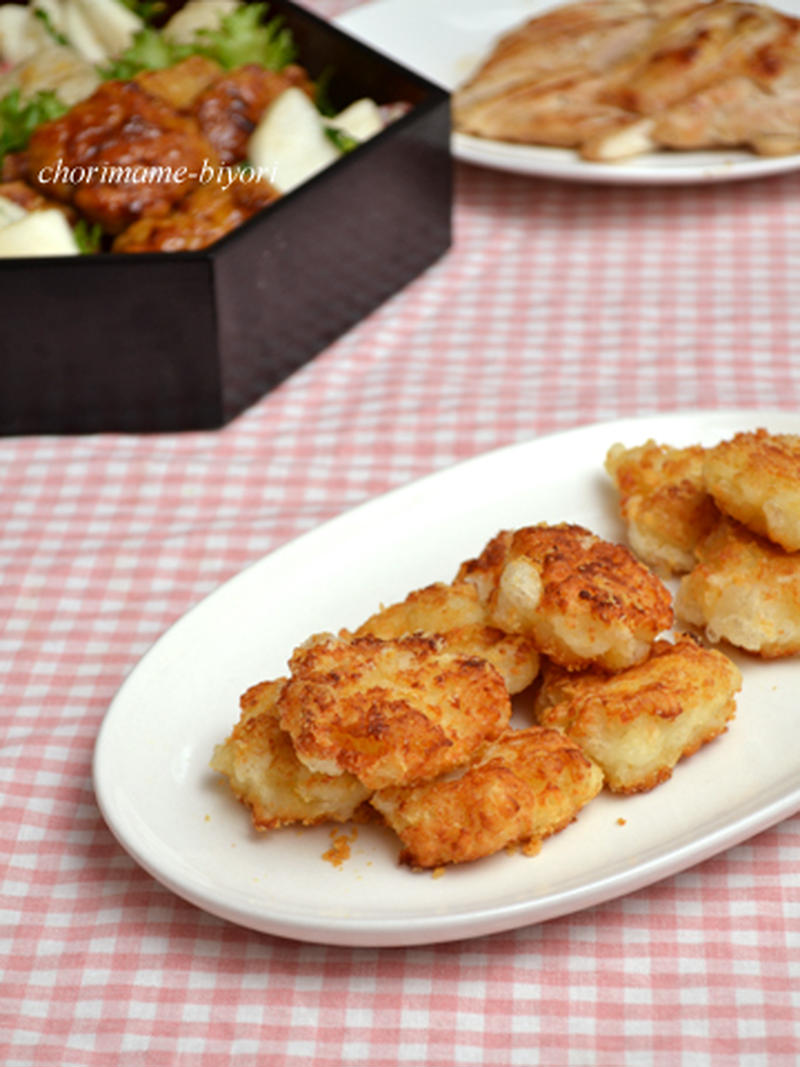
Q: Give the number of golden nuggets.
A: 9